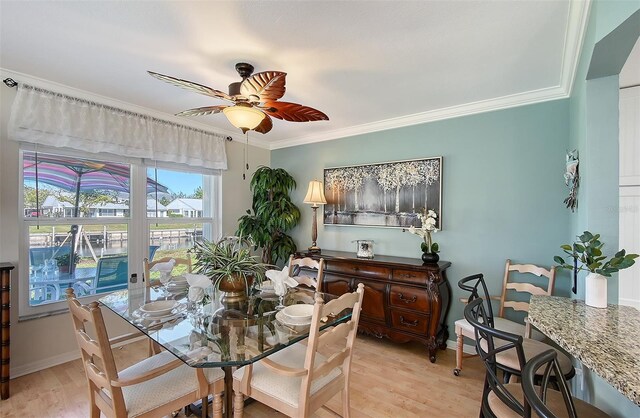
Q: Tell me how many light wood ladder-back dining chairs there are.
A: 5